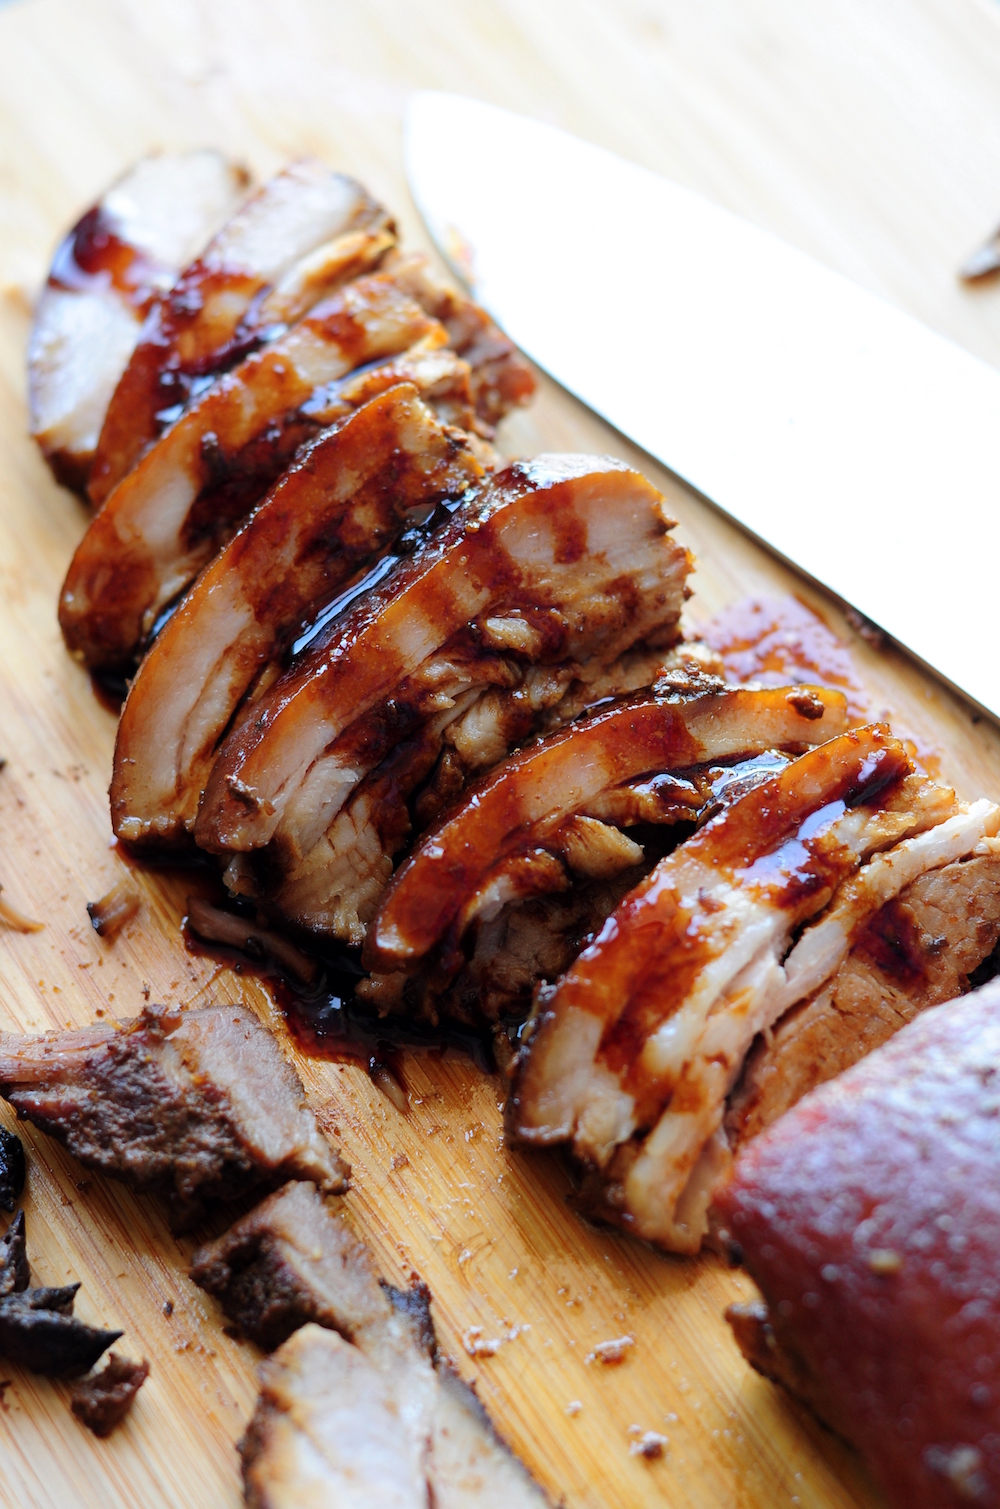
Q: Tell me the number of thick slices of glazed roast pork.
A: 7